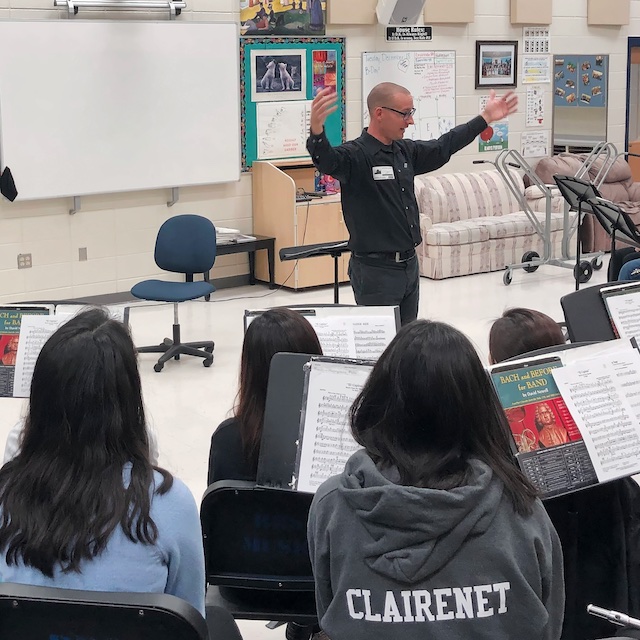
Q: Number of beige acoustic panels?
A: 4